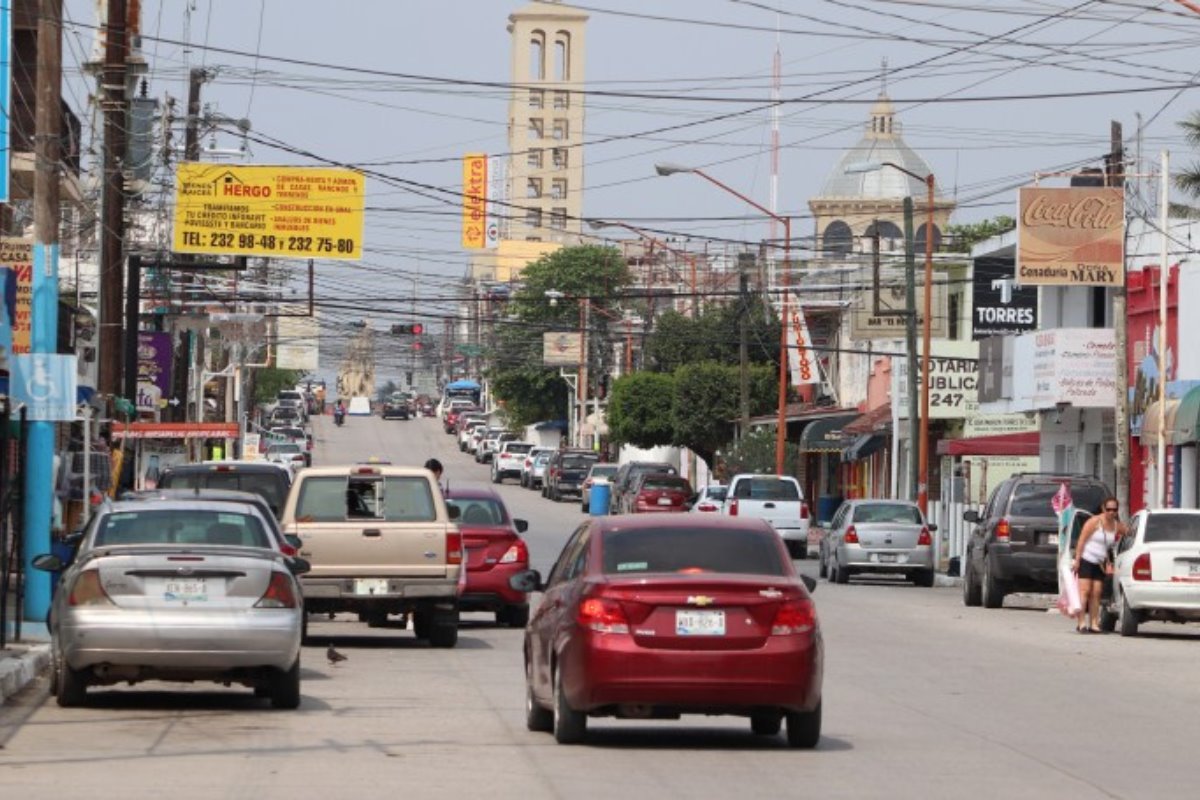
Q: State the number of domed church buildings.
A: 1